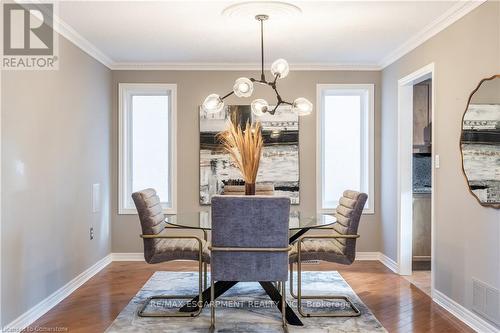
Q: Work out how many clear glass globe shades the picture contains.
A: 5